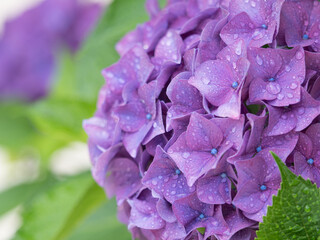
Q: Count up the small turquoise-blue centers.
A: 12